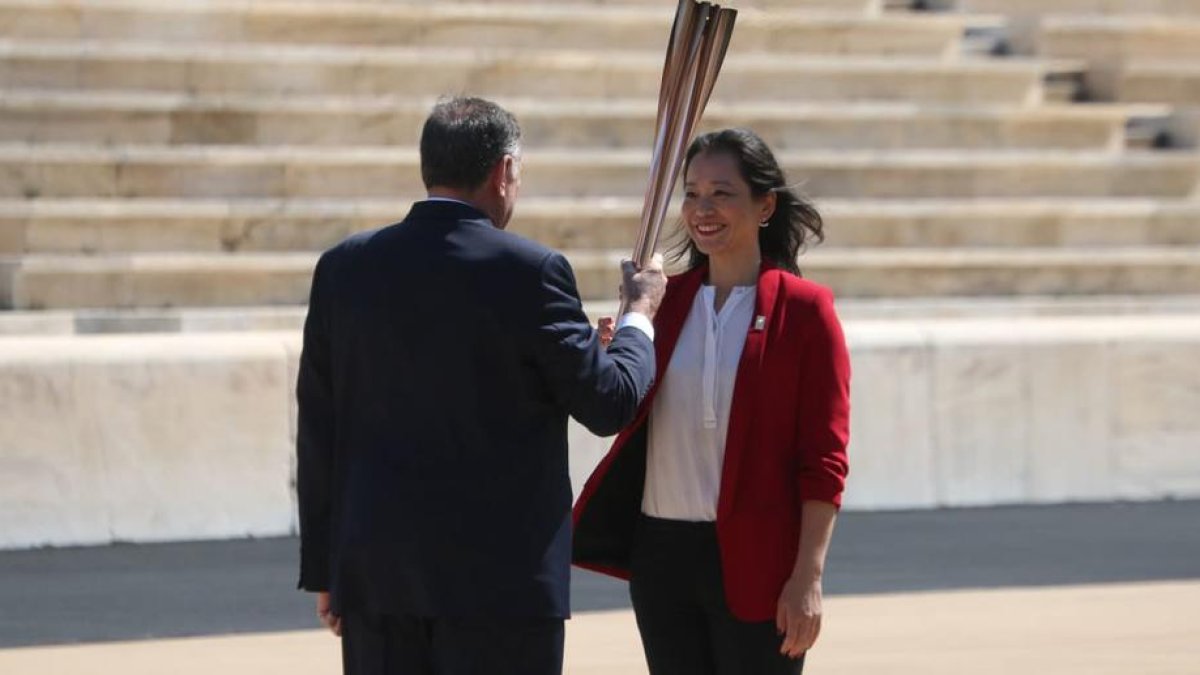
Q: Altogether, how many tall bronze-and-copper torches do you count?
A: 1